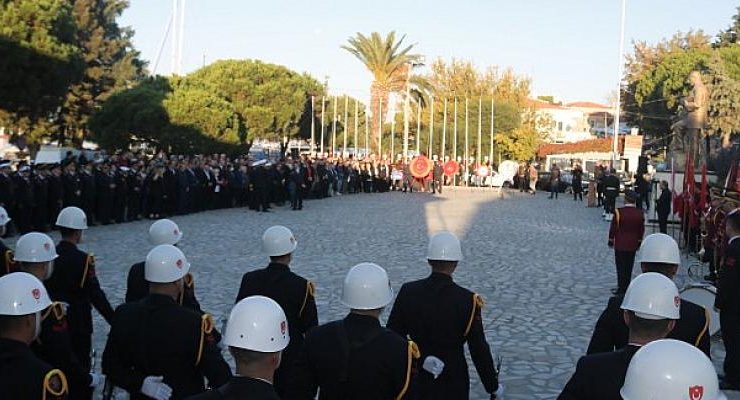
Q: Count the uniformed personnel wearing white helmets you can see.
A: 13